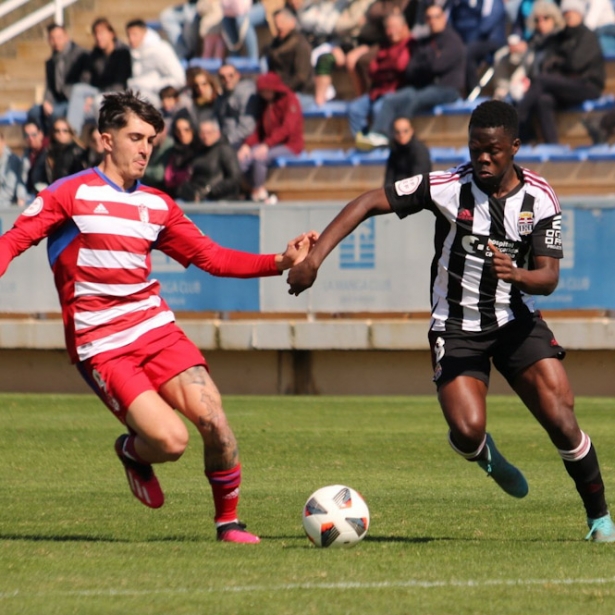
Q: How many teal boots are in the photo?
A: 2